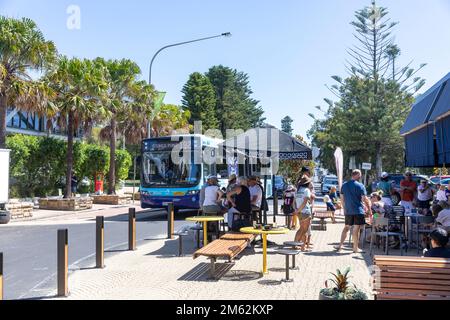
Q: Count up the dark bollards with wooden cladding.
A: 5